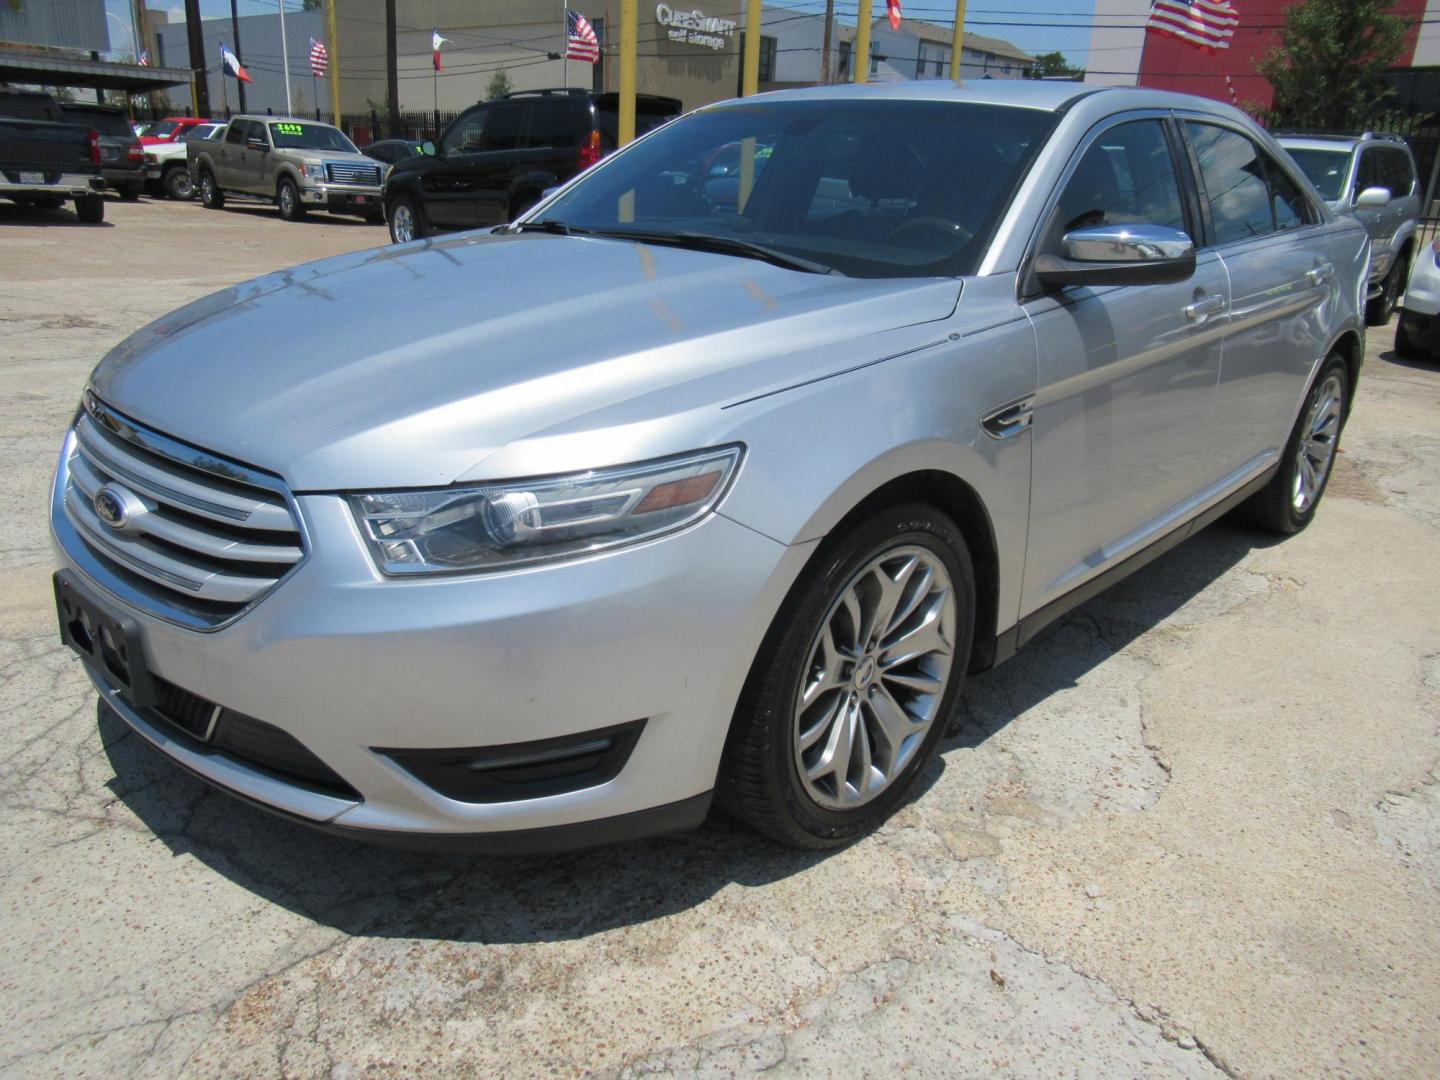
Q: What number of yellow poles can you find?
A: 5